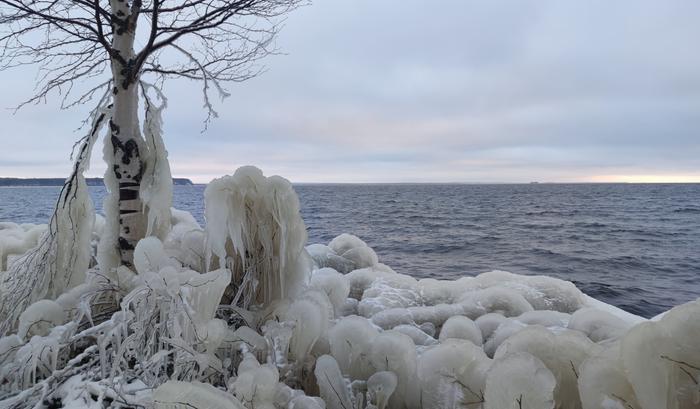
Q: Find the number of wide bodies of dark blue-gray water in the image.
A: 1